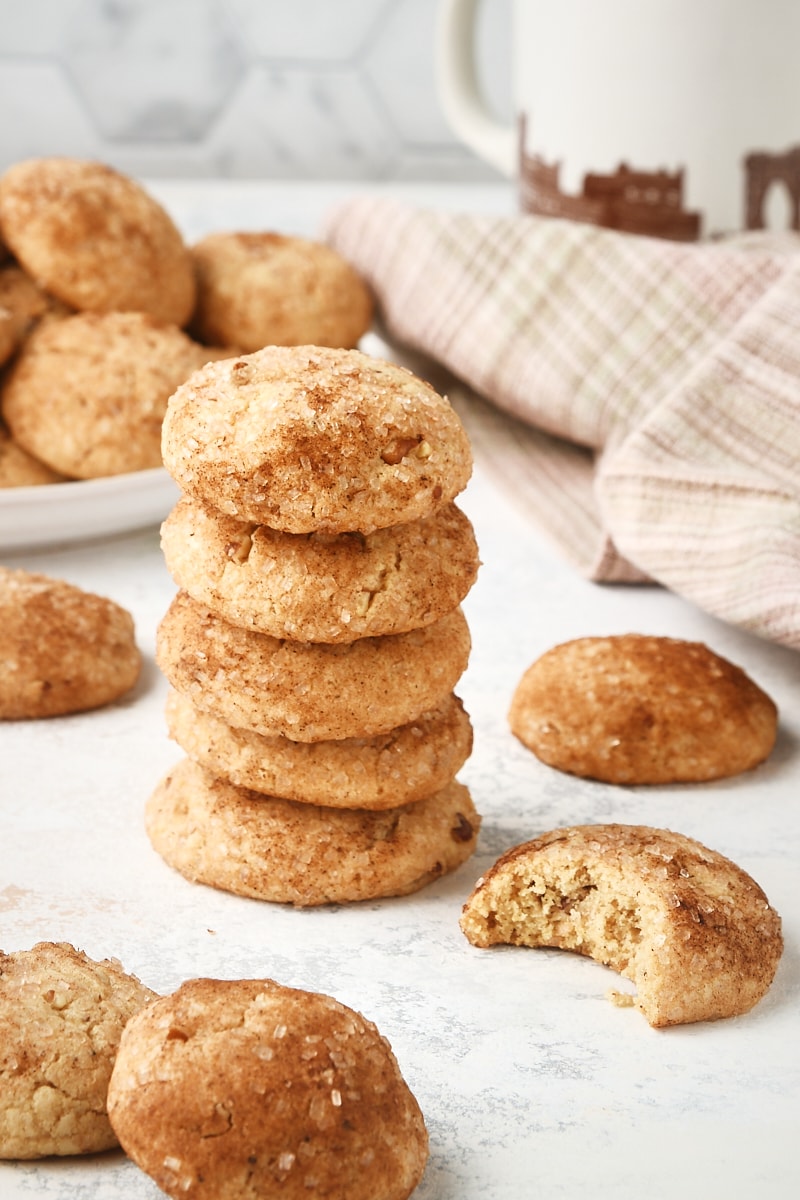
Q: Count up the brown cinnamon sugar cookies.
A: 15